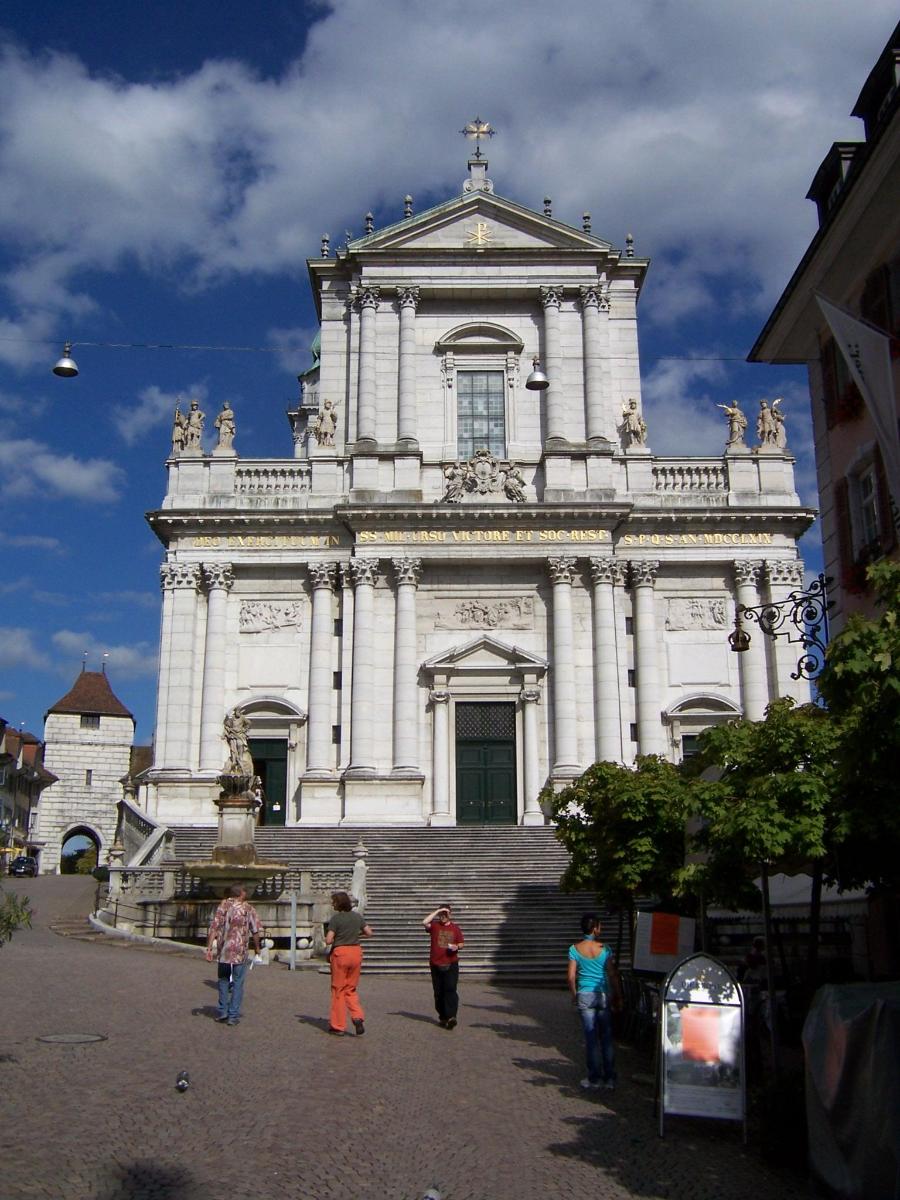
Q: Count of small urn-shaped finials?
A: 6